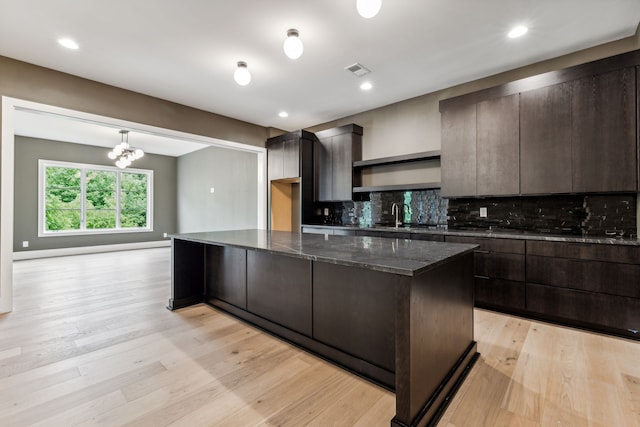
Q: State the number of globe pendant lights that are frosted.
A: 3